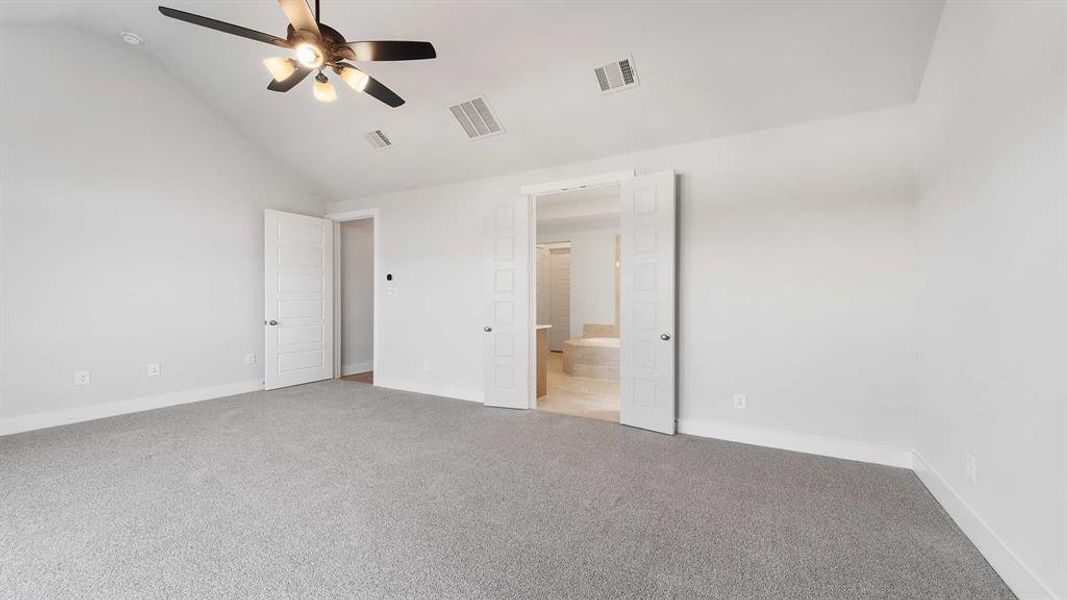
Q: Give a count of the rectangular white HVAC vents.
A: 3